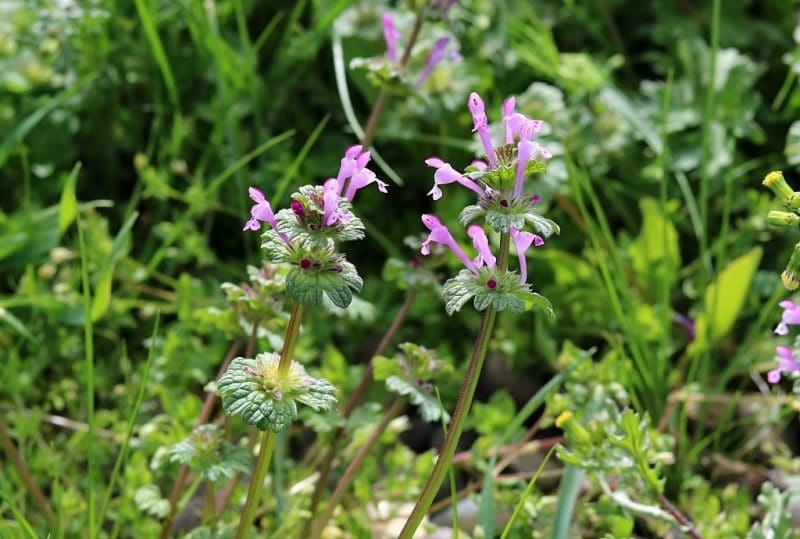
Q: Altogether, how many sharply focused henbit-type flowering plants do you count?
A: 2